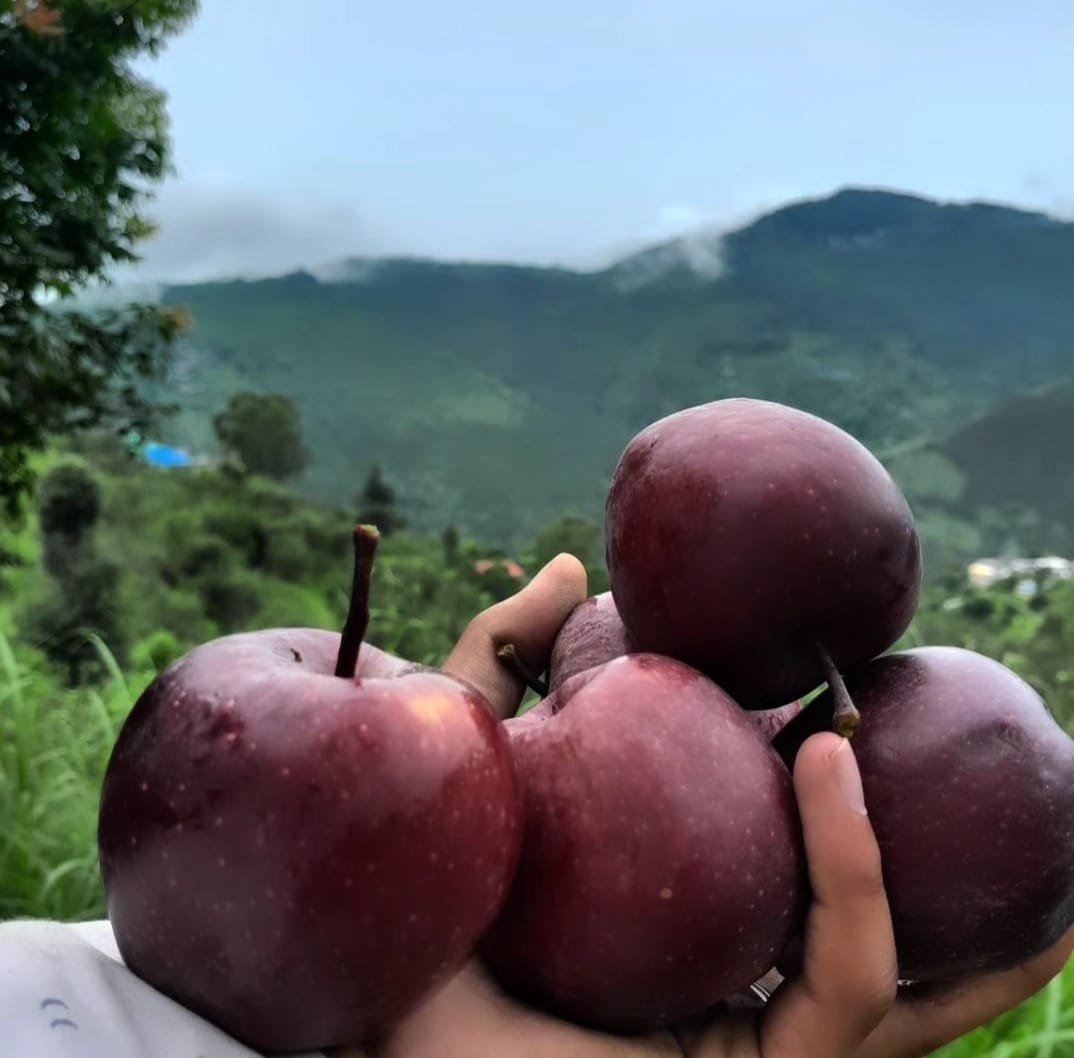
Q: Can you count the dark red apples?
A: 5